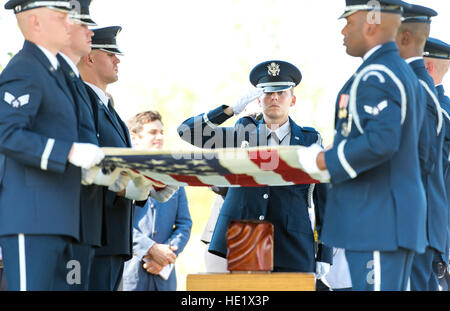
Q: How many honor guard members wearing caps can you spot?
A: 7